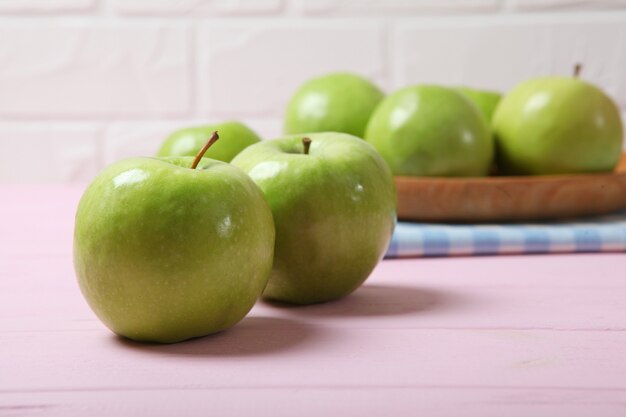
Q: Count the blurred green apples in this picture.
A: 5